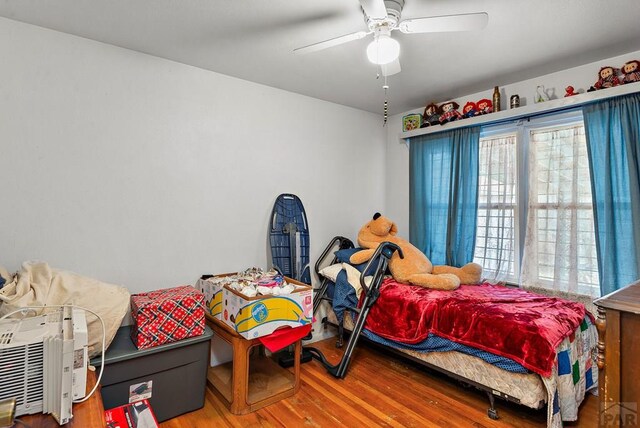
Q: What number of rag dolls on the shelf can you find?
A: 6